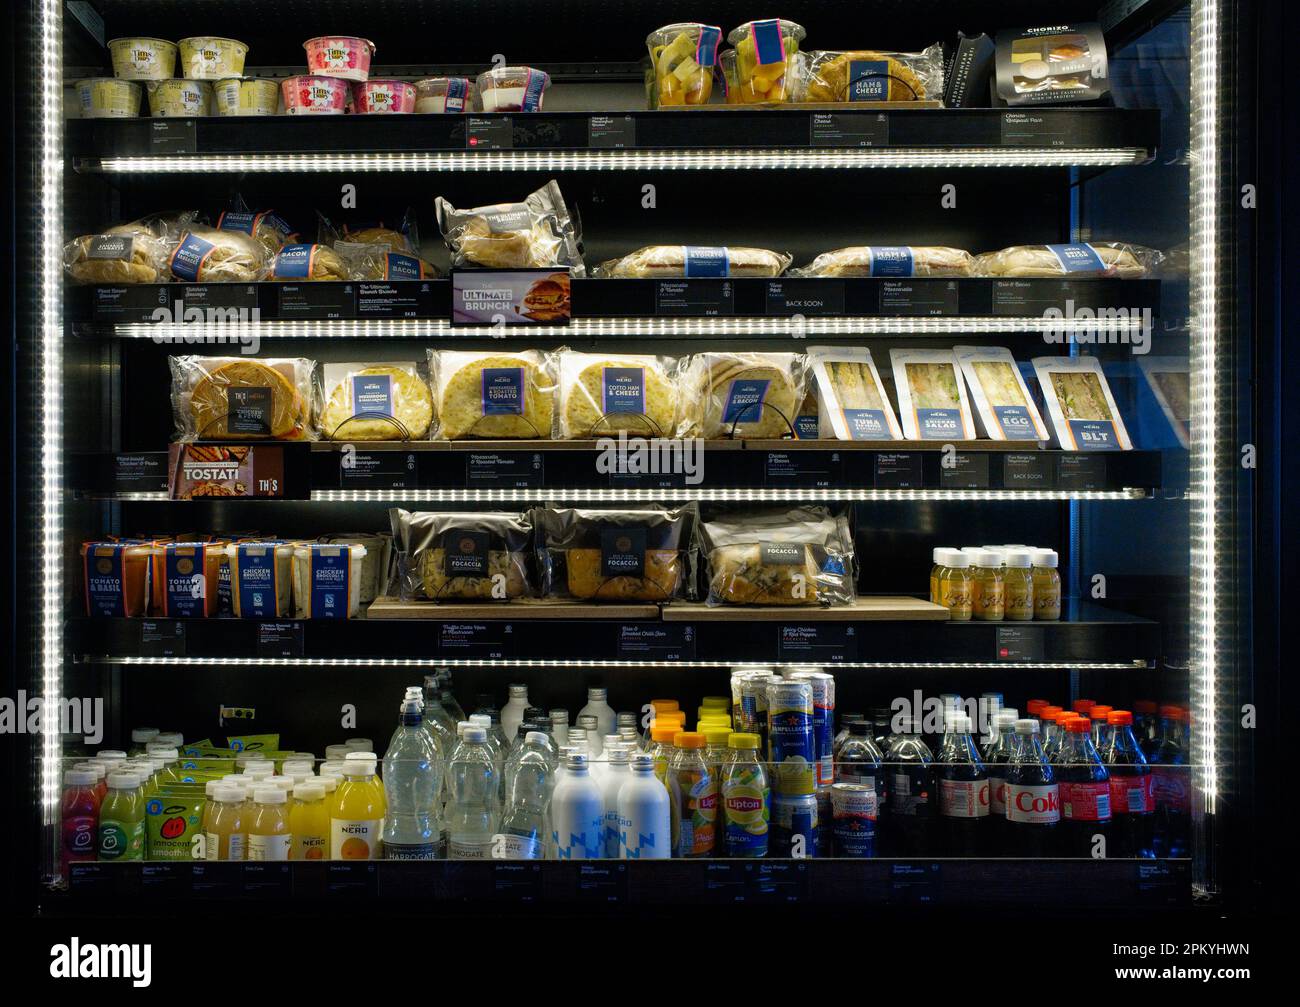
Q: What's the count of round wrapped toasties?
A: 5